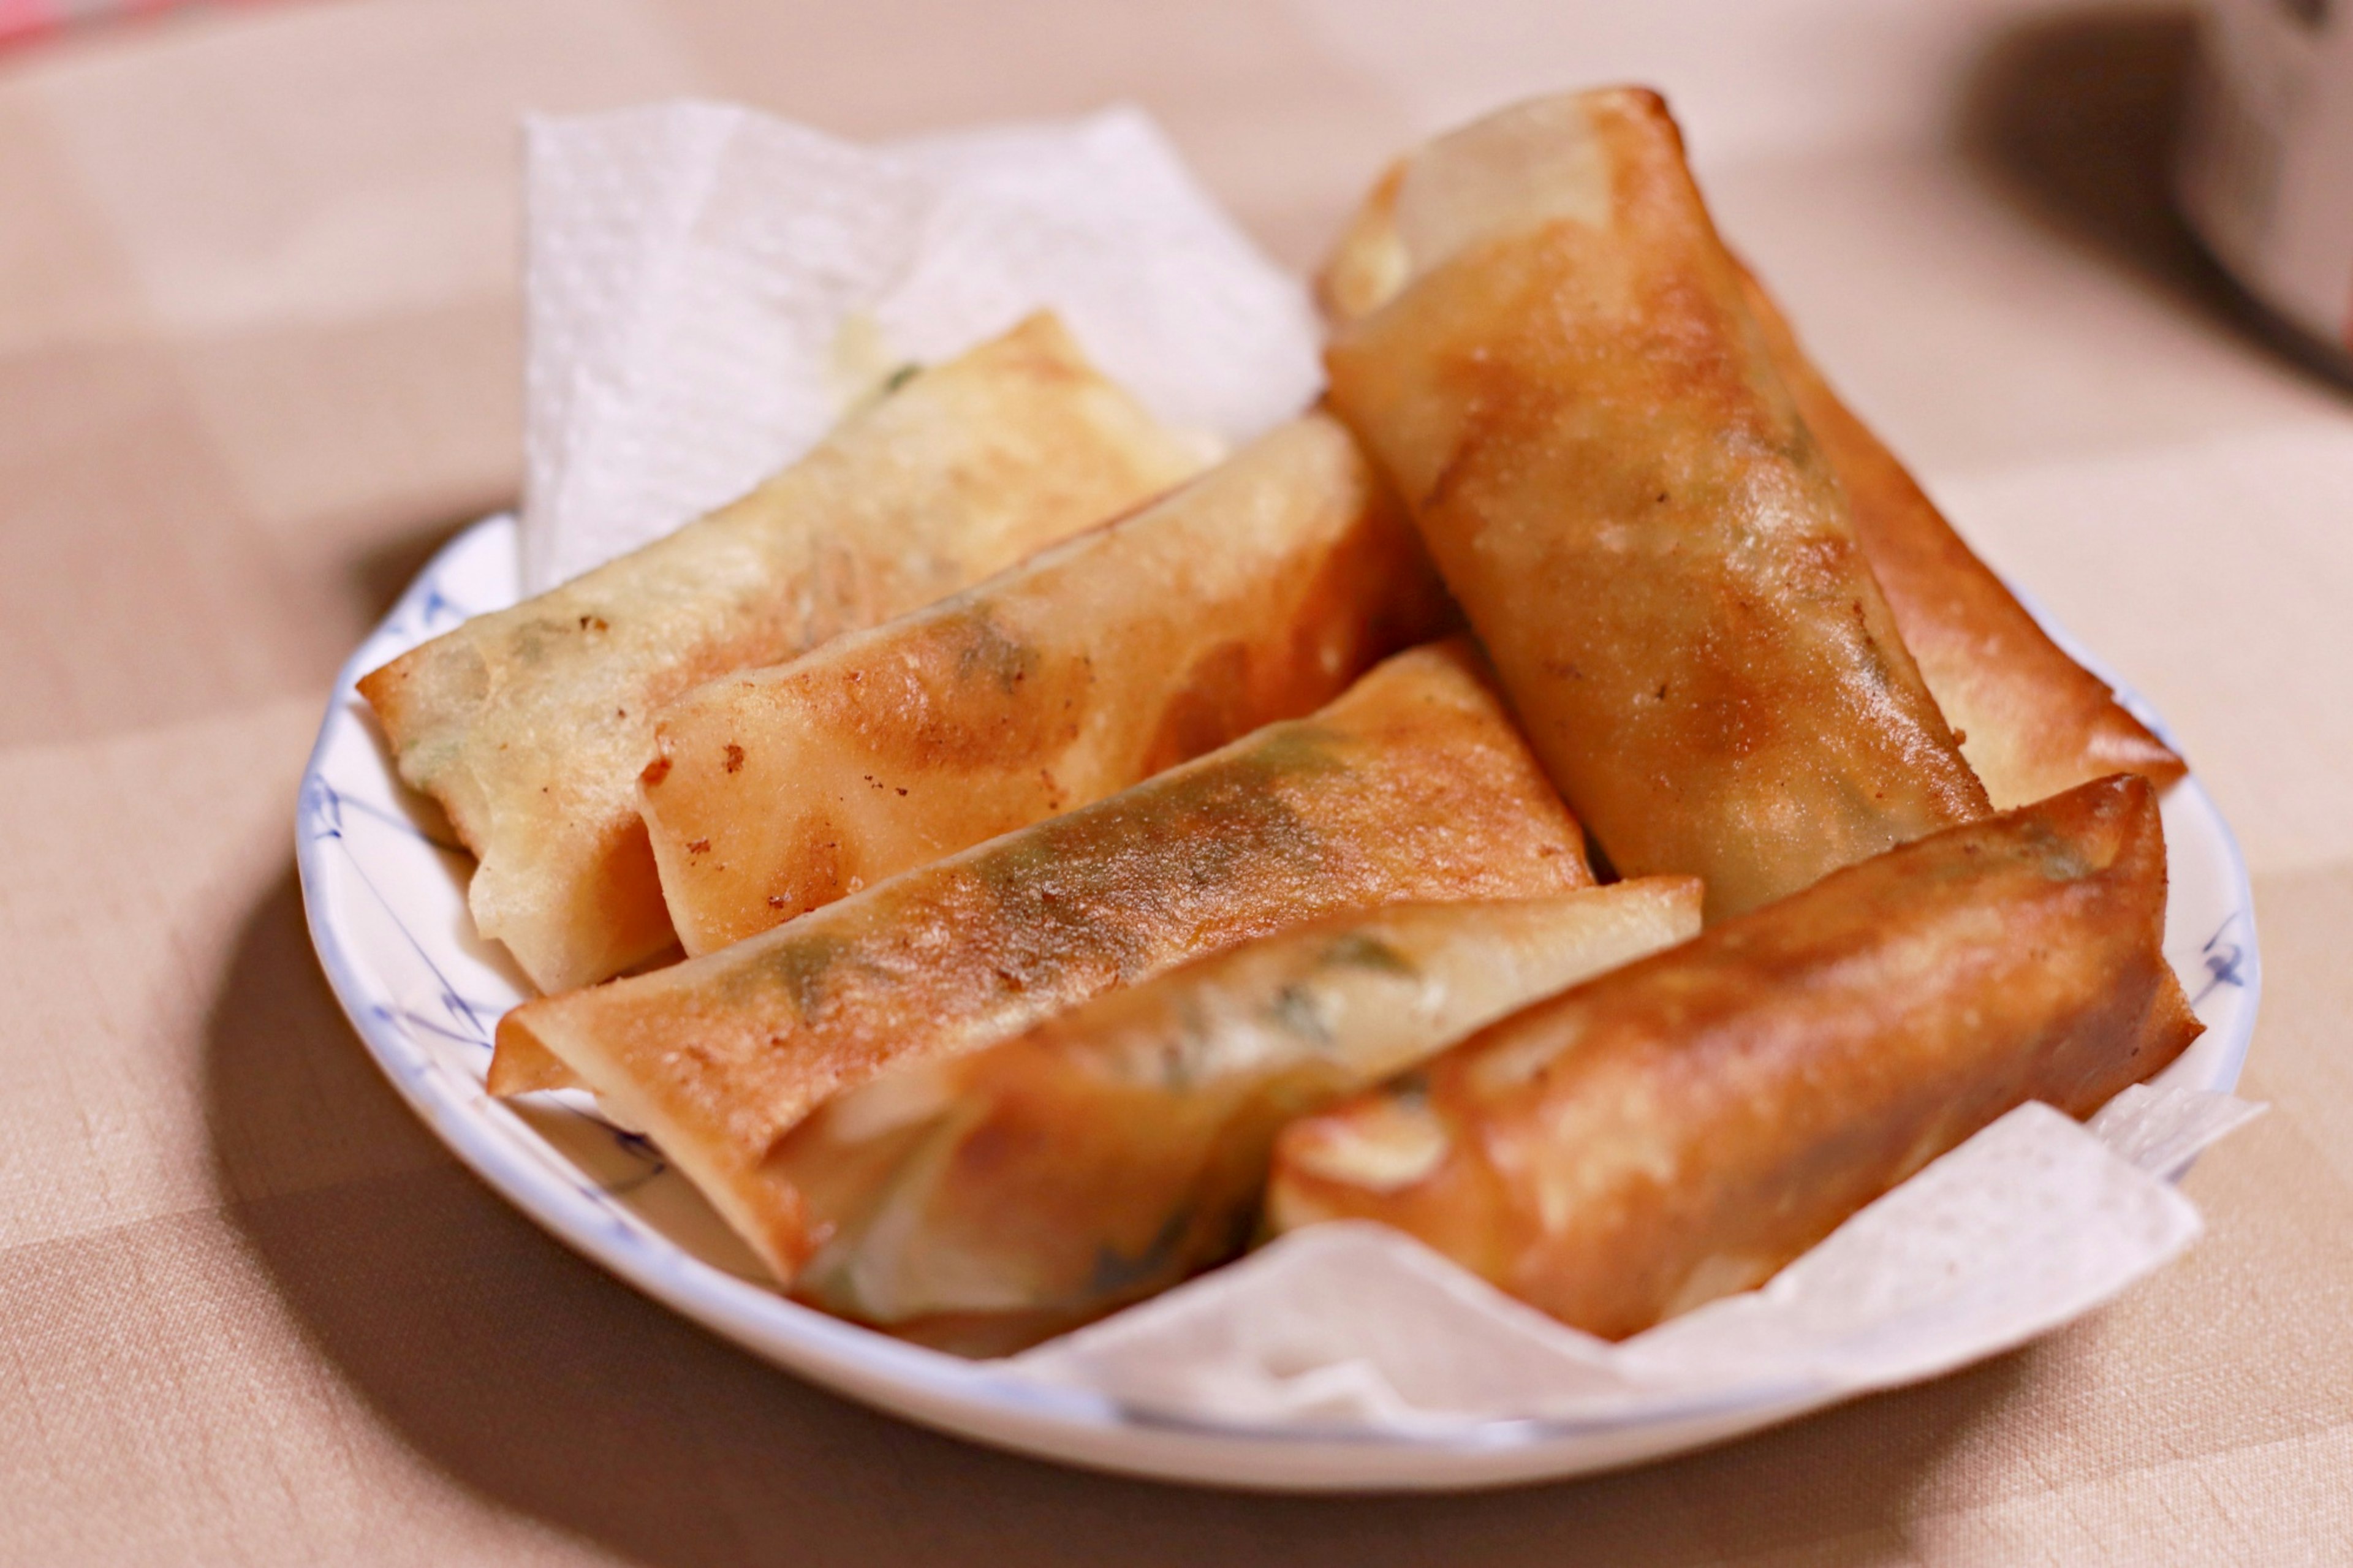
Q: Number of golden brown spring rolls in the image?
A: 7